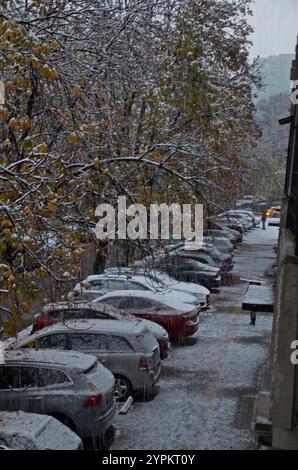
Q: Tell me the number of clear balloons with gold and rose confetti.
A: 0